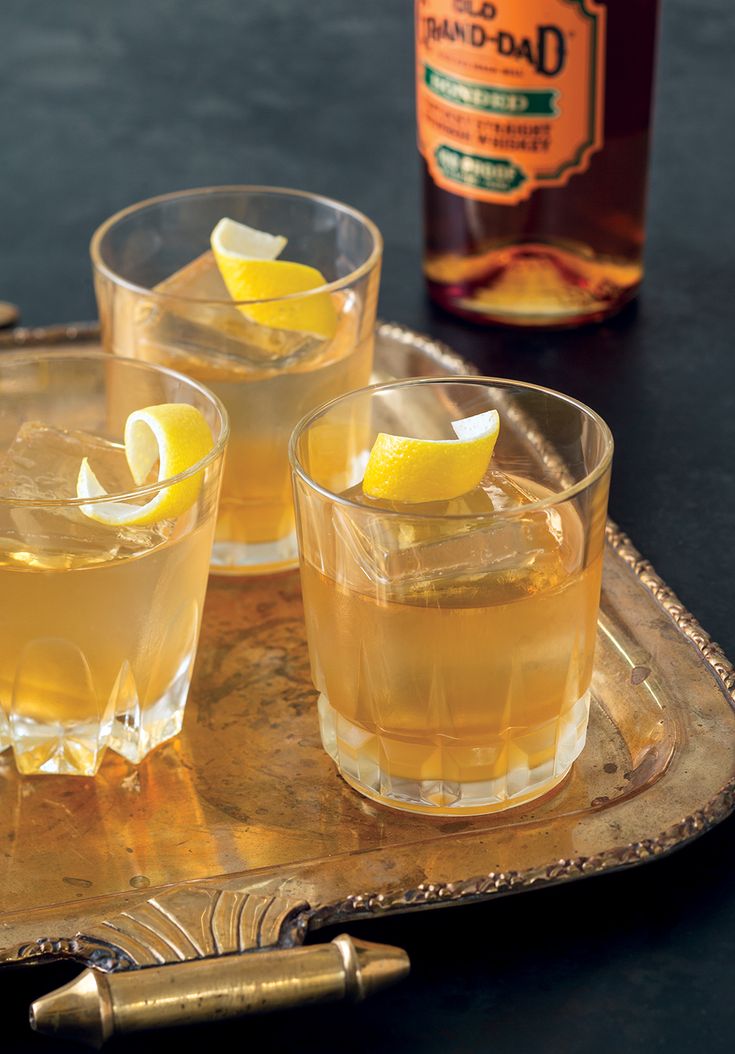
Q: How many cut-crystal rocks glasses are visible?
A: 3